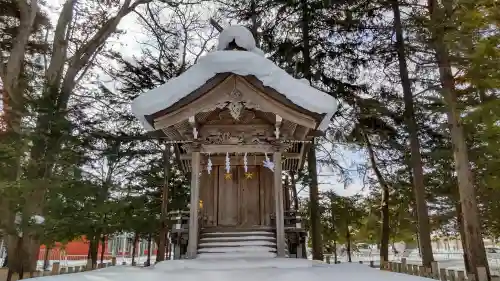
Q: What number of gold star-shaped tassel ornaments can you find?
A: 2